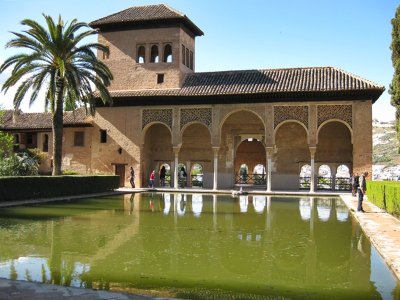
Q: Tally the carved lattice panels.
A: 4